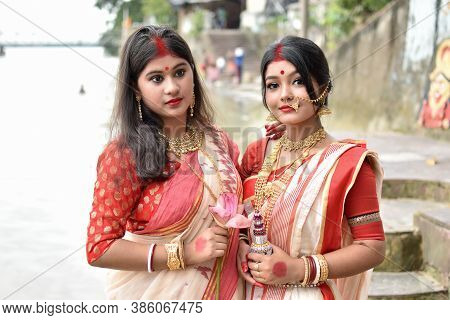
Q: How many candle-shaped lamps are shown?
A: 0